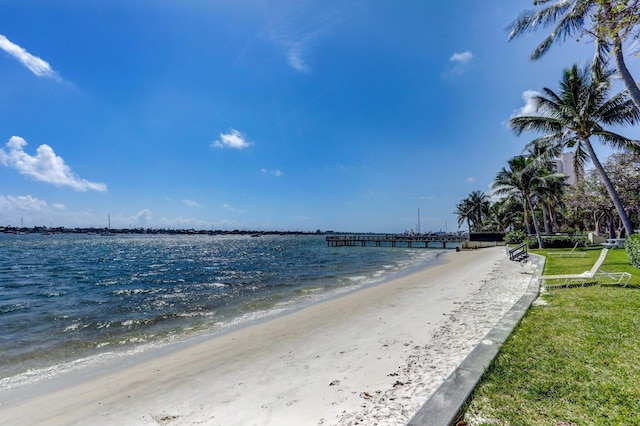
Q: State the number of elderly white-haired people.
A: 0